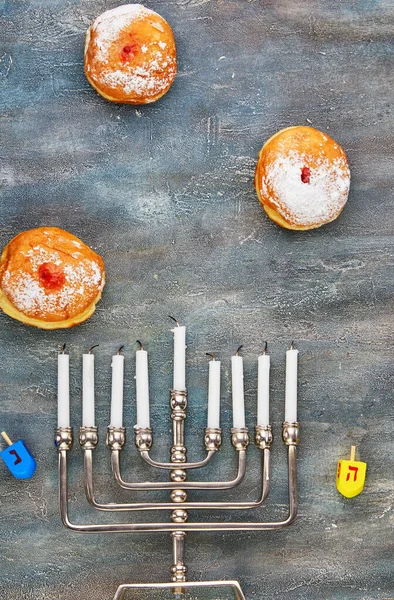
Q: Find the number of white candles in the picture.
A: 9